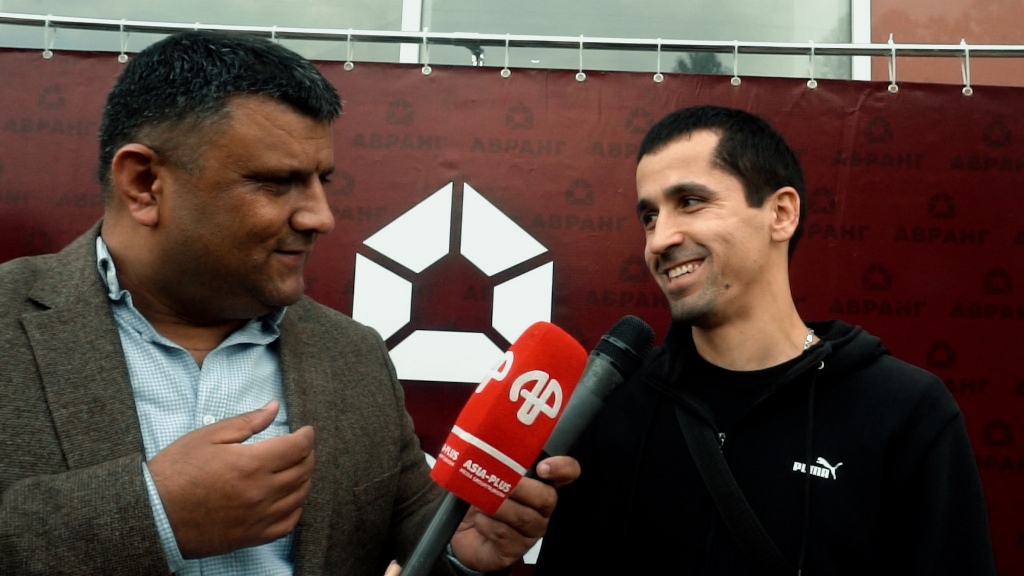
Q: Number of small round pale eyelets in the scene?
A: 11